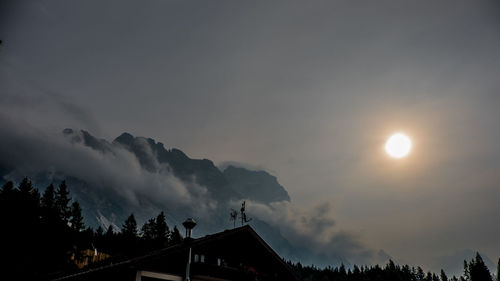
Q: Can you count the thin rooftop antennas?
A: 2